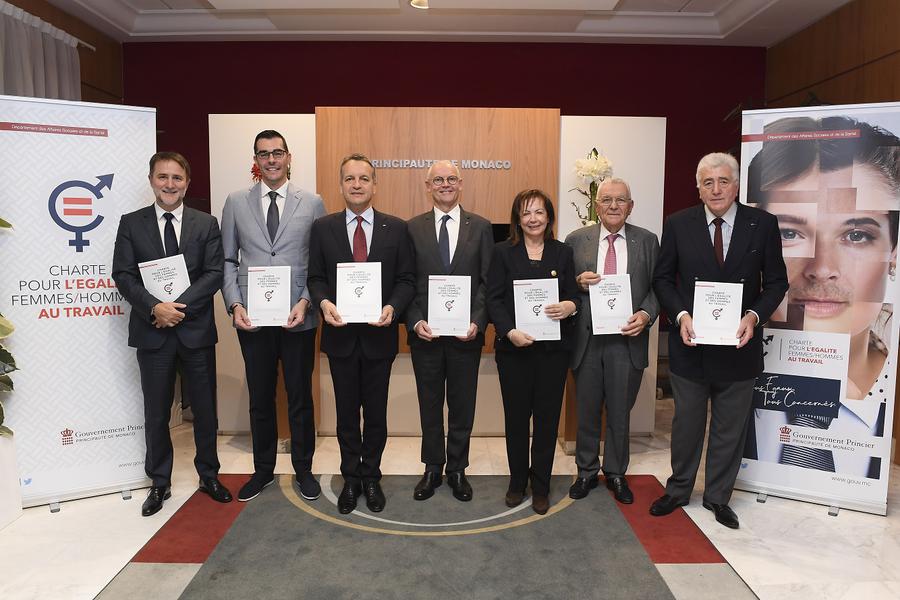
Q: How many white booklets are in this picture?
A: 7